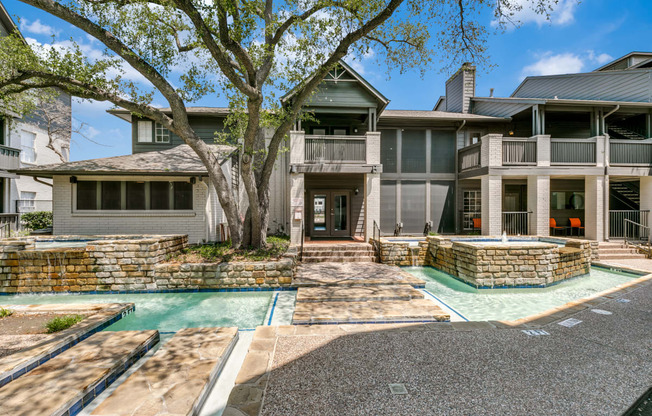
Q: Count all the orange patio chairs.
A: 3